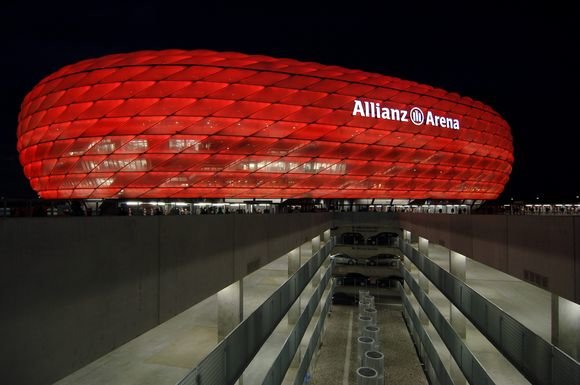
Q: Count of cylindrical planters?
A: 9